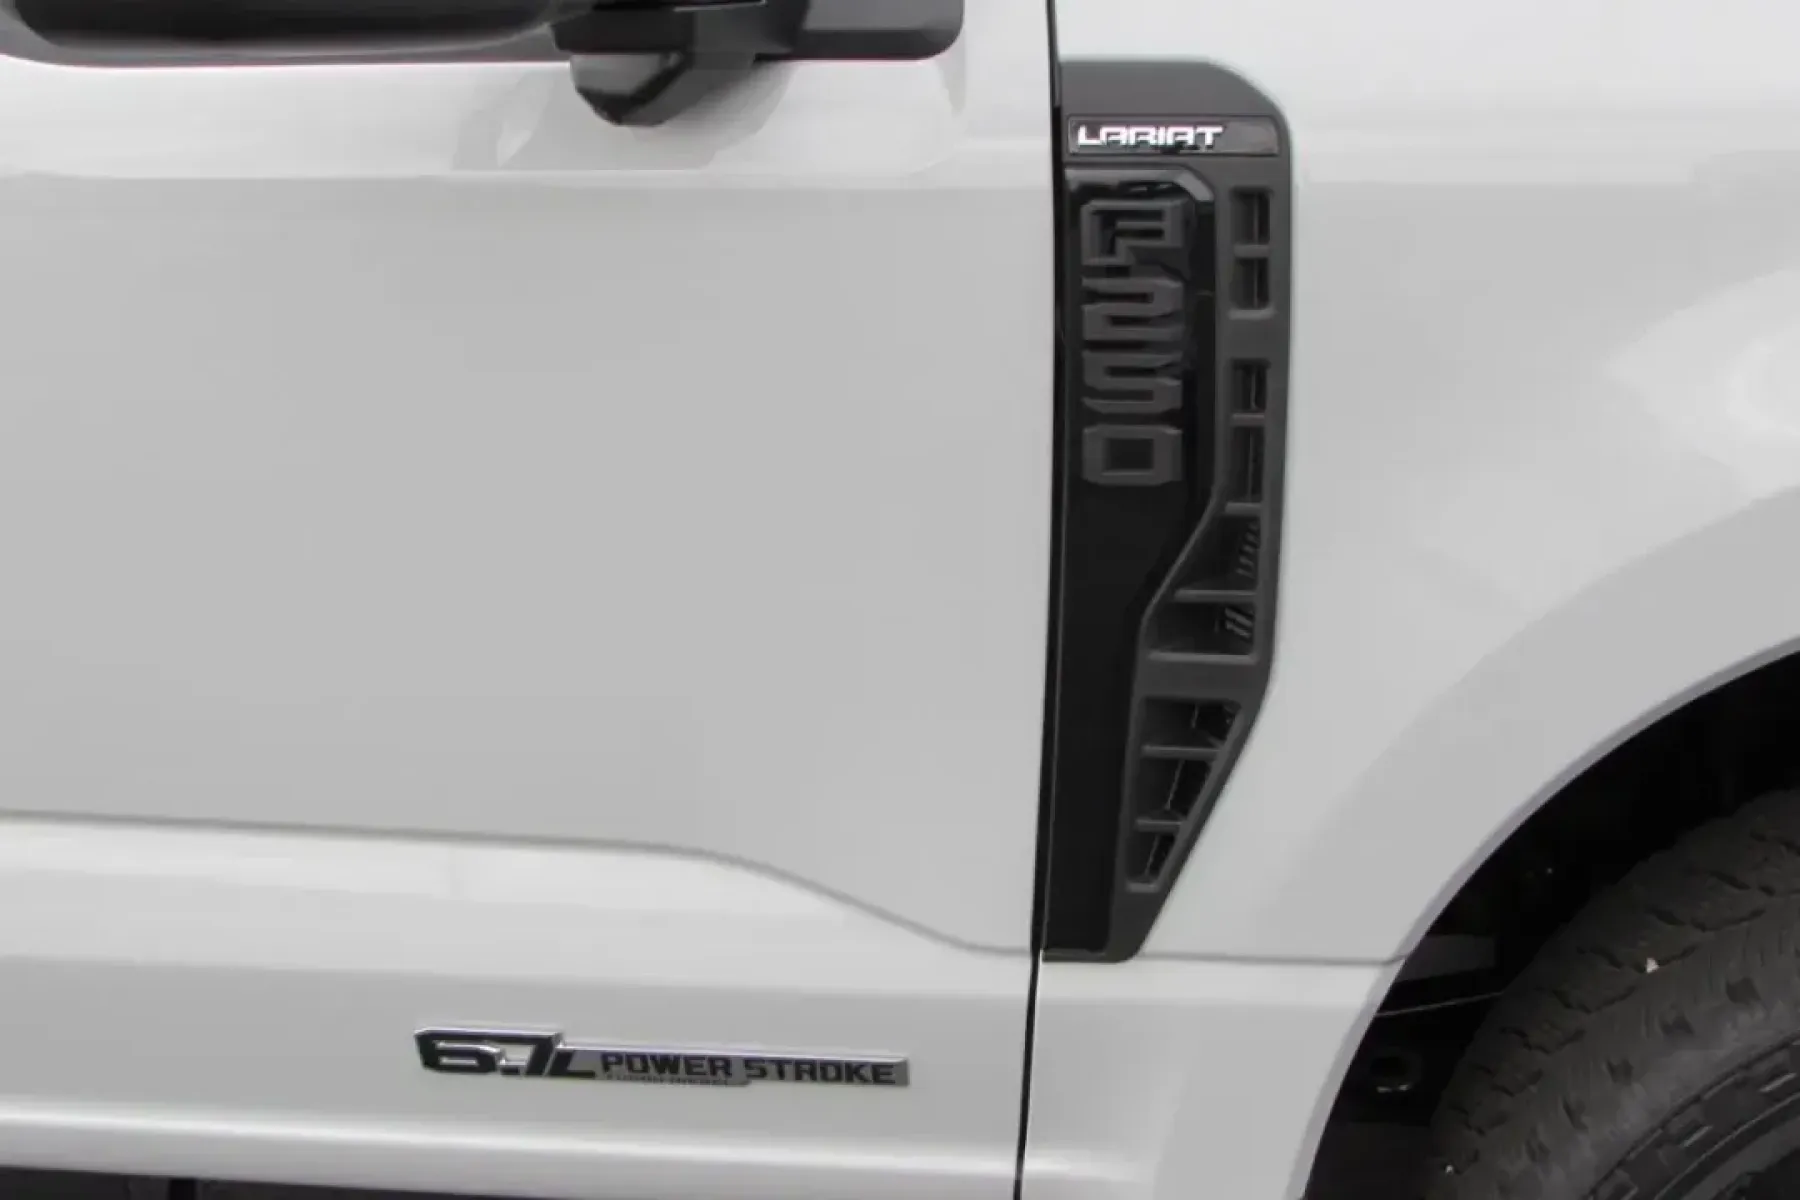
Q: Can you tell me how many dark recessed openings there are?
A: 9